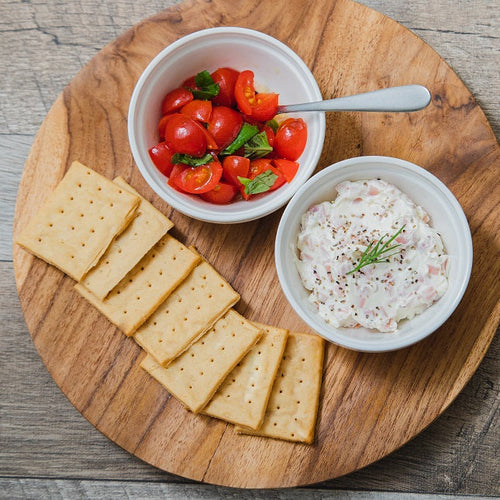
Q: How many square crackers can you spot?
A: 7